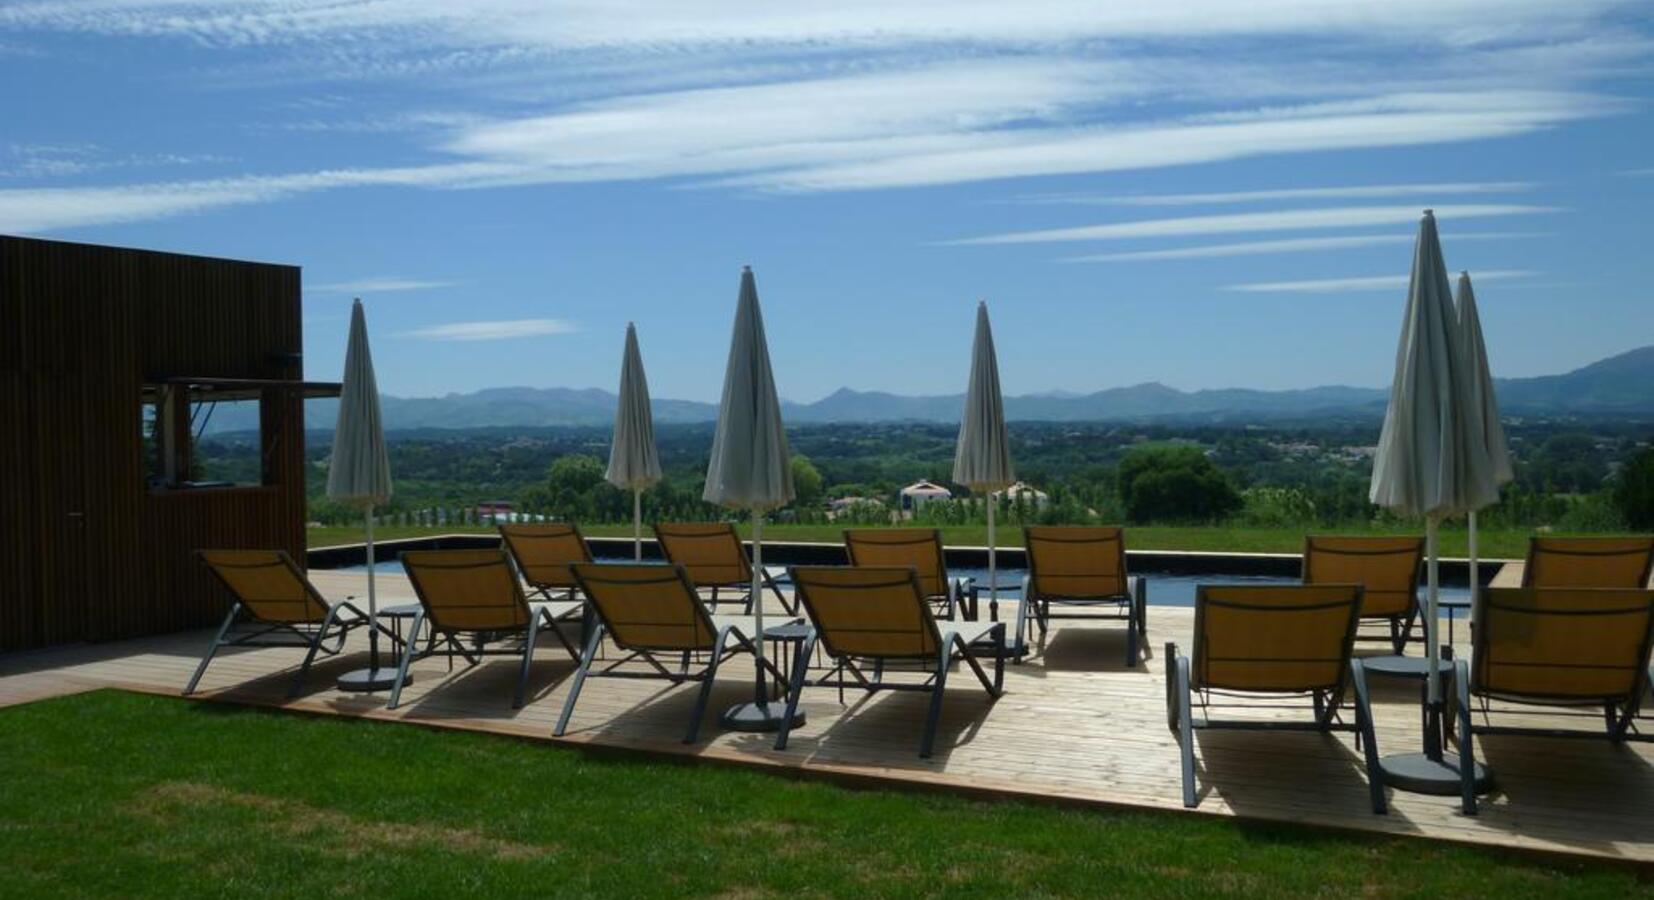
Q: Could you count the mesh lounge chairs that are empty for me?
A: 12